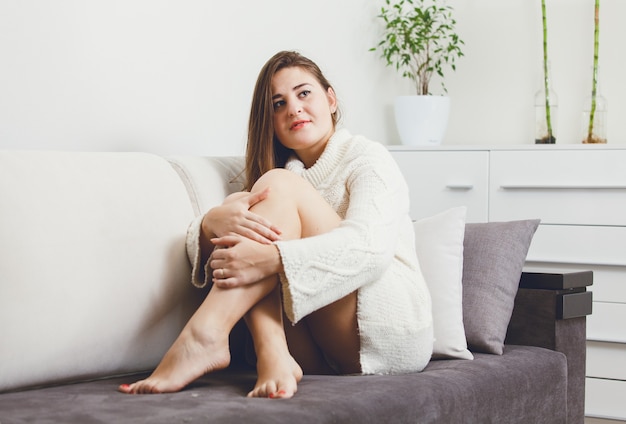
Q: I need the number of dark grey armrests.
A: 1